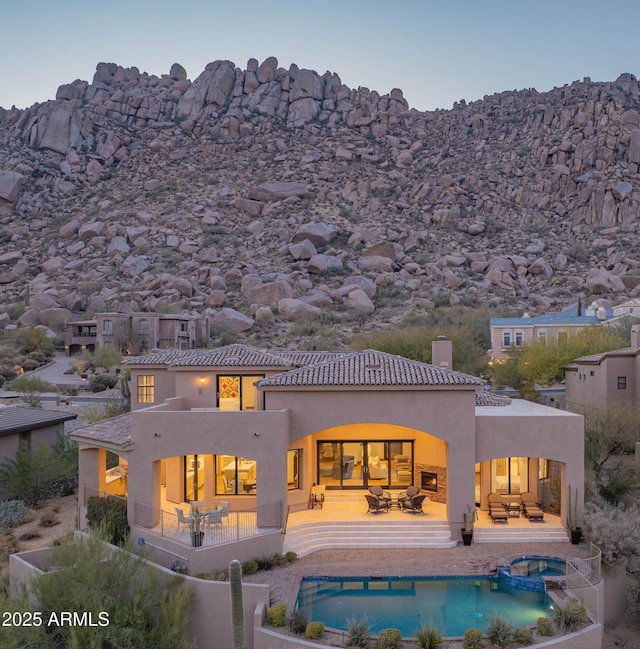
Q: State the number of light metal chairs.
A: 4